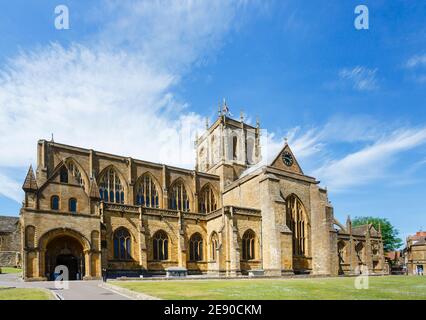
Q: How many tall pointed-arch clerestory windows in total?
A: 5